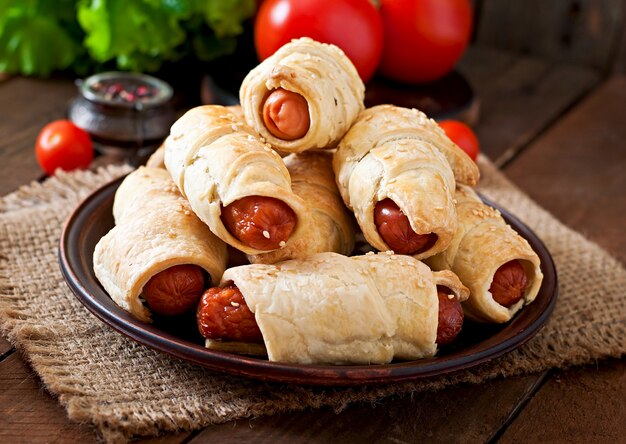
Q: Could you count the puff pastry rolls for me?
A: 7